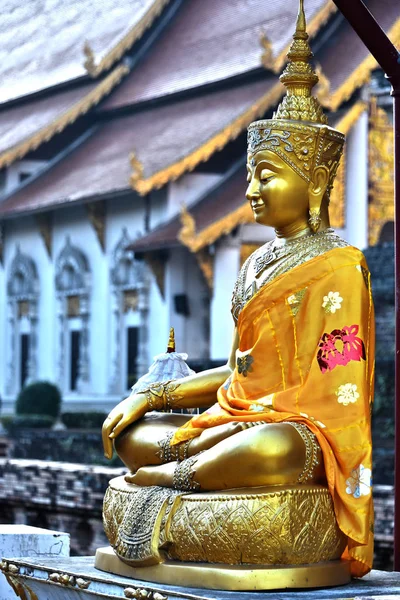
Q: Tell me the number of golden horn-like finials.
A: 5